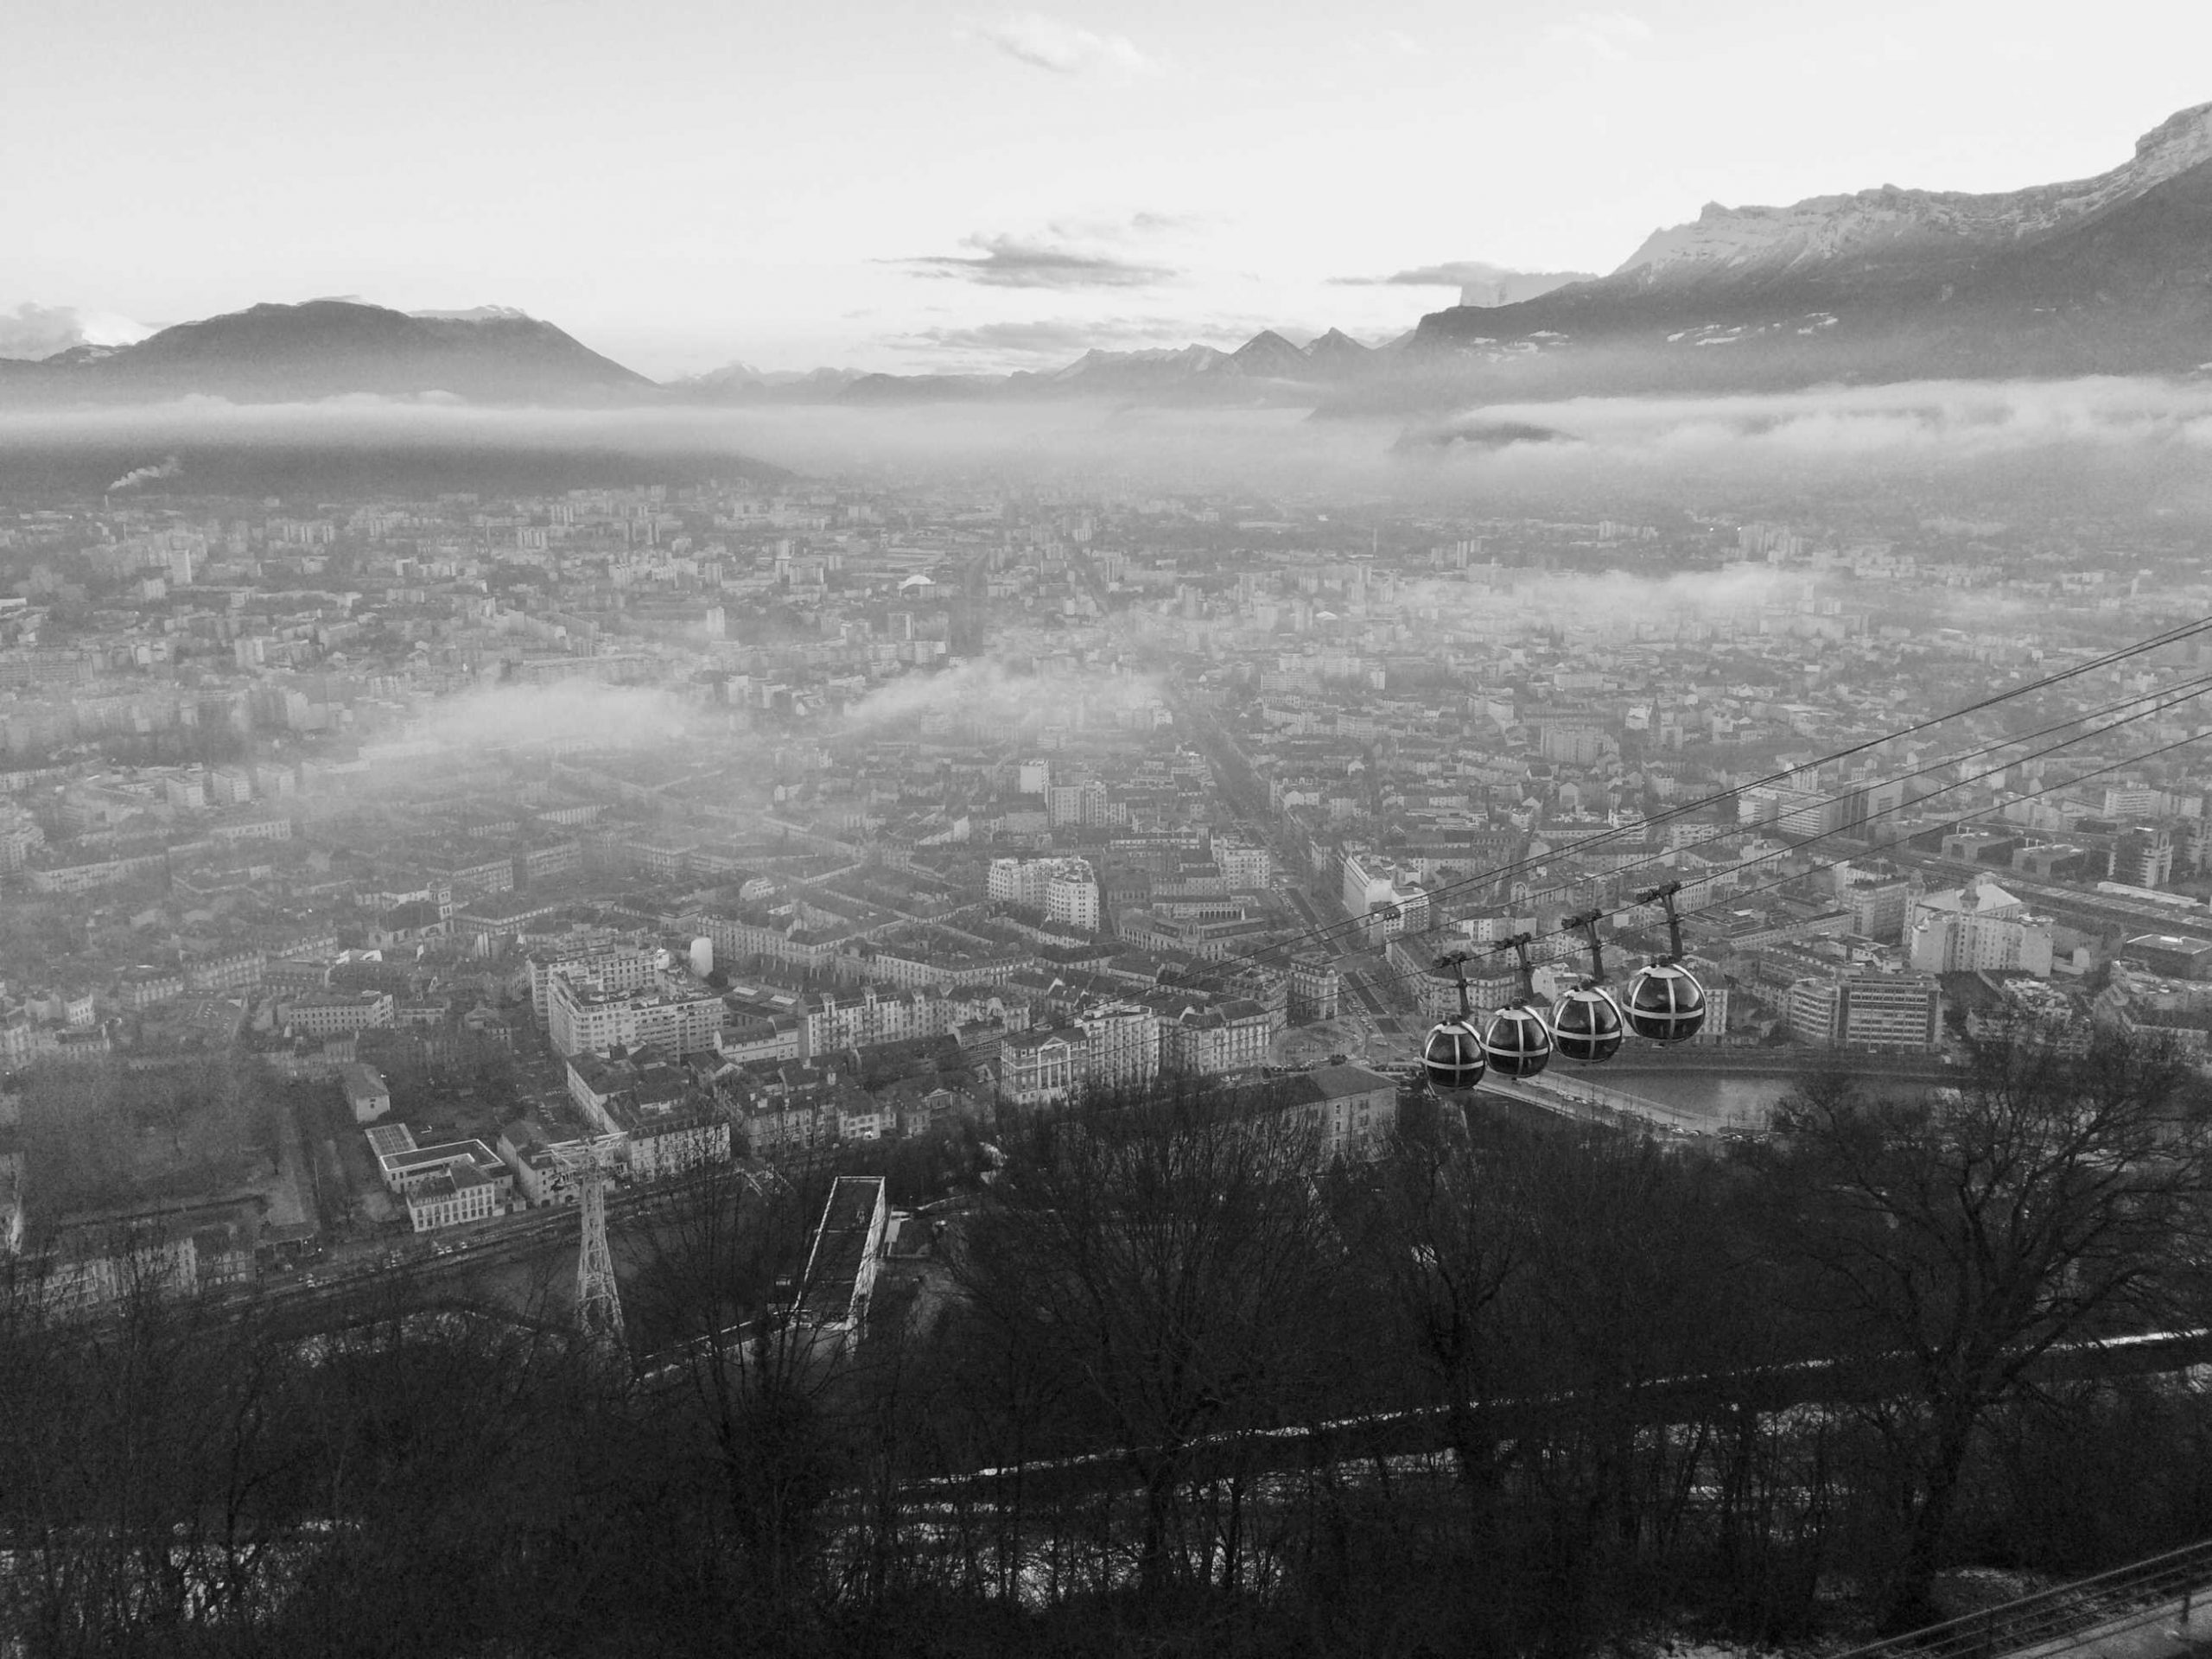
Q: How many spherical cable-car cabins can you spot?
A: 4